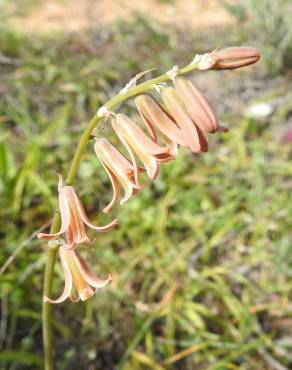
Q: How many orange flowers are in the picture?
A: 8